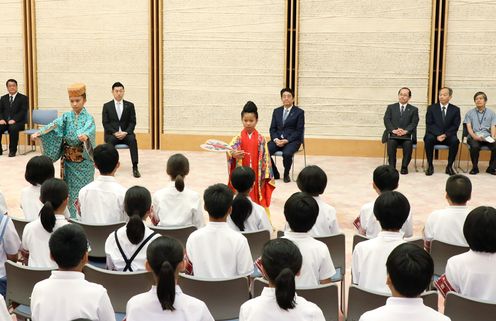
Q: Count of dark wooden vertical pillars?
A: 4